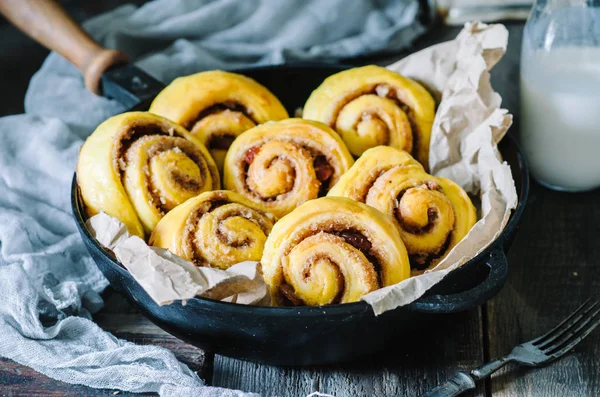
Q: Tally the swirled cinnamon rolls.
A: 7